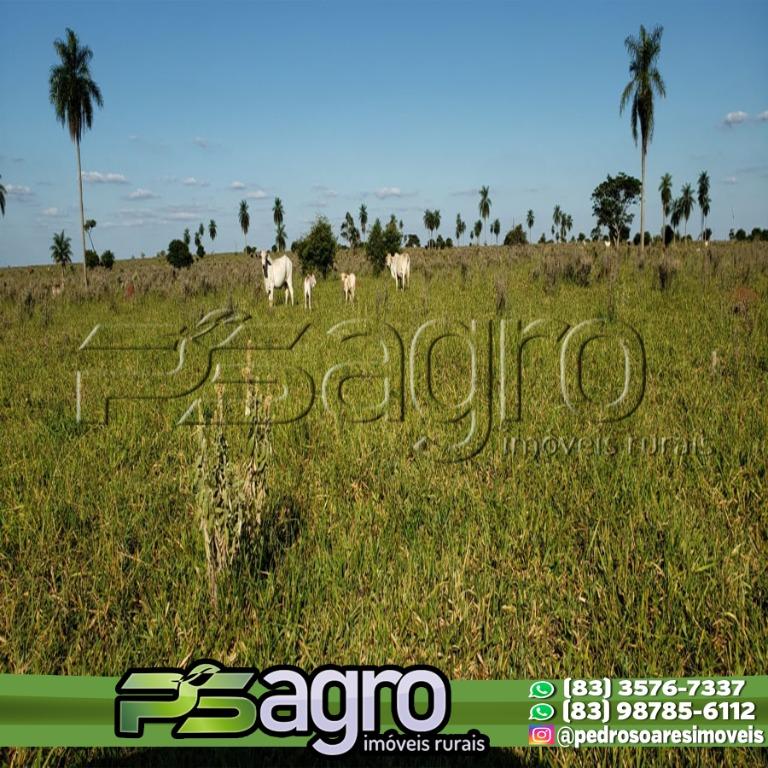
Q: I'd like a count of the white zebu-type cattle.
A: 4